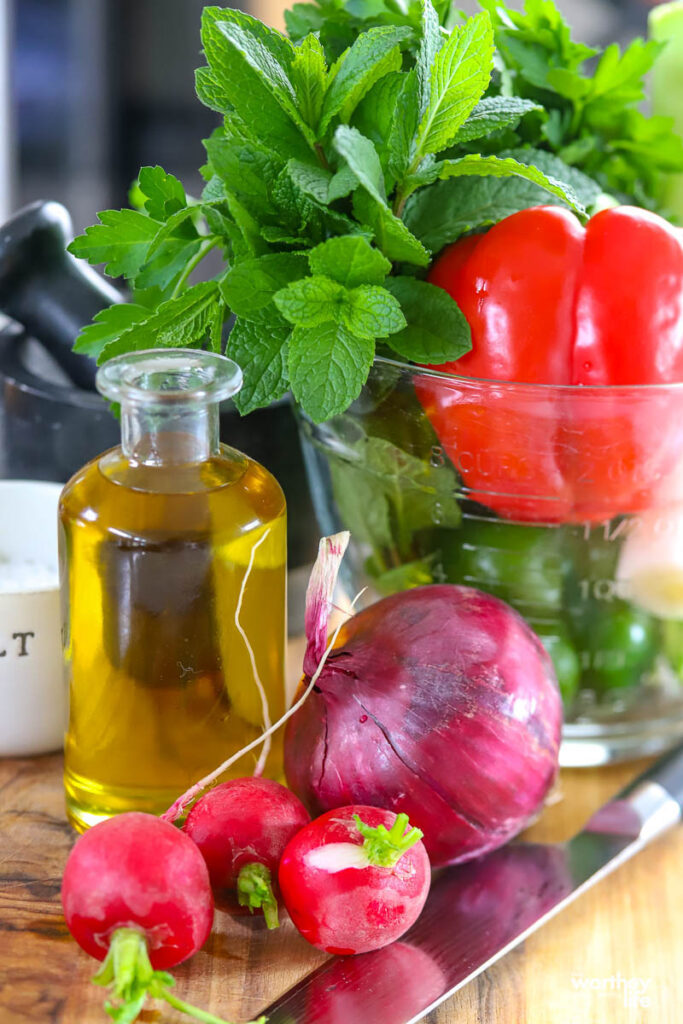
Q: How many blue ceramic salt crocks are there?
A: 0